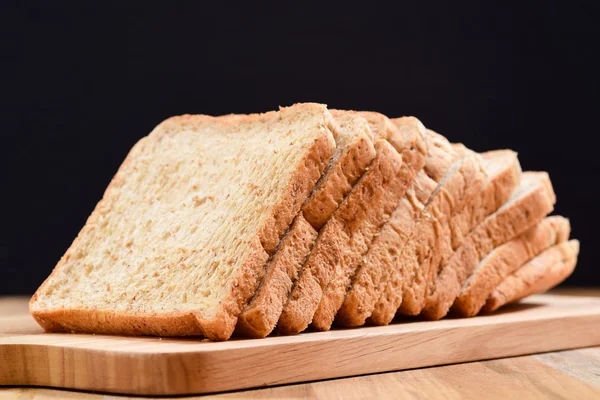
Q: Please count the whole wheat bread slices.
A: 10